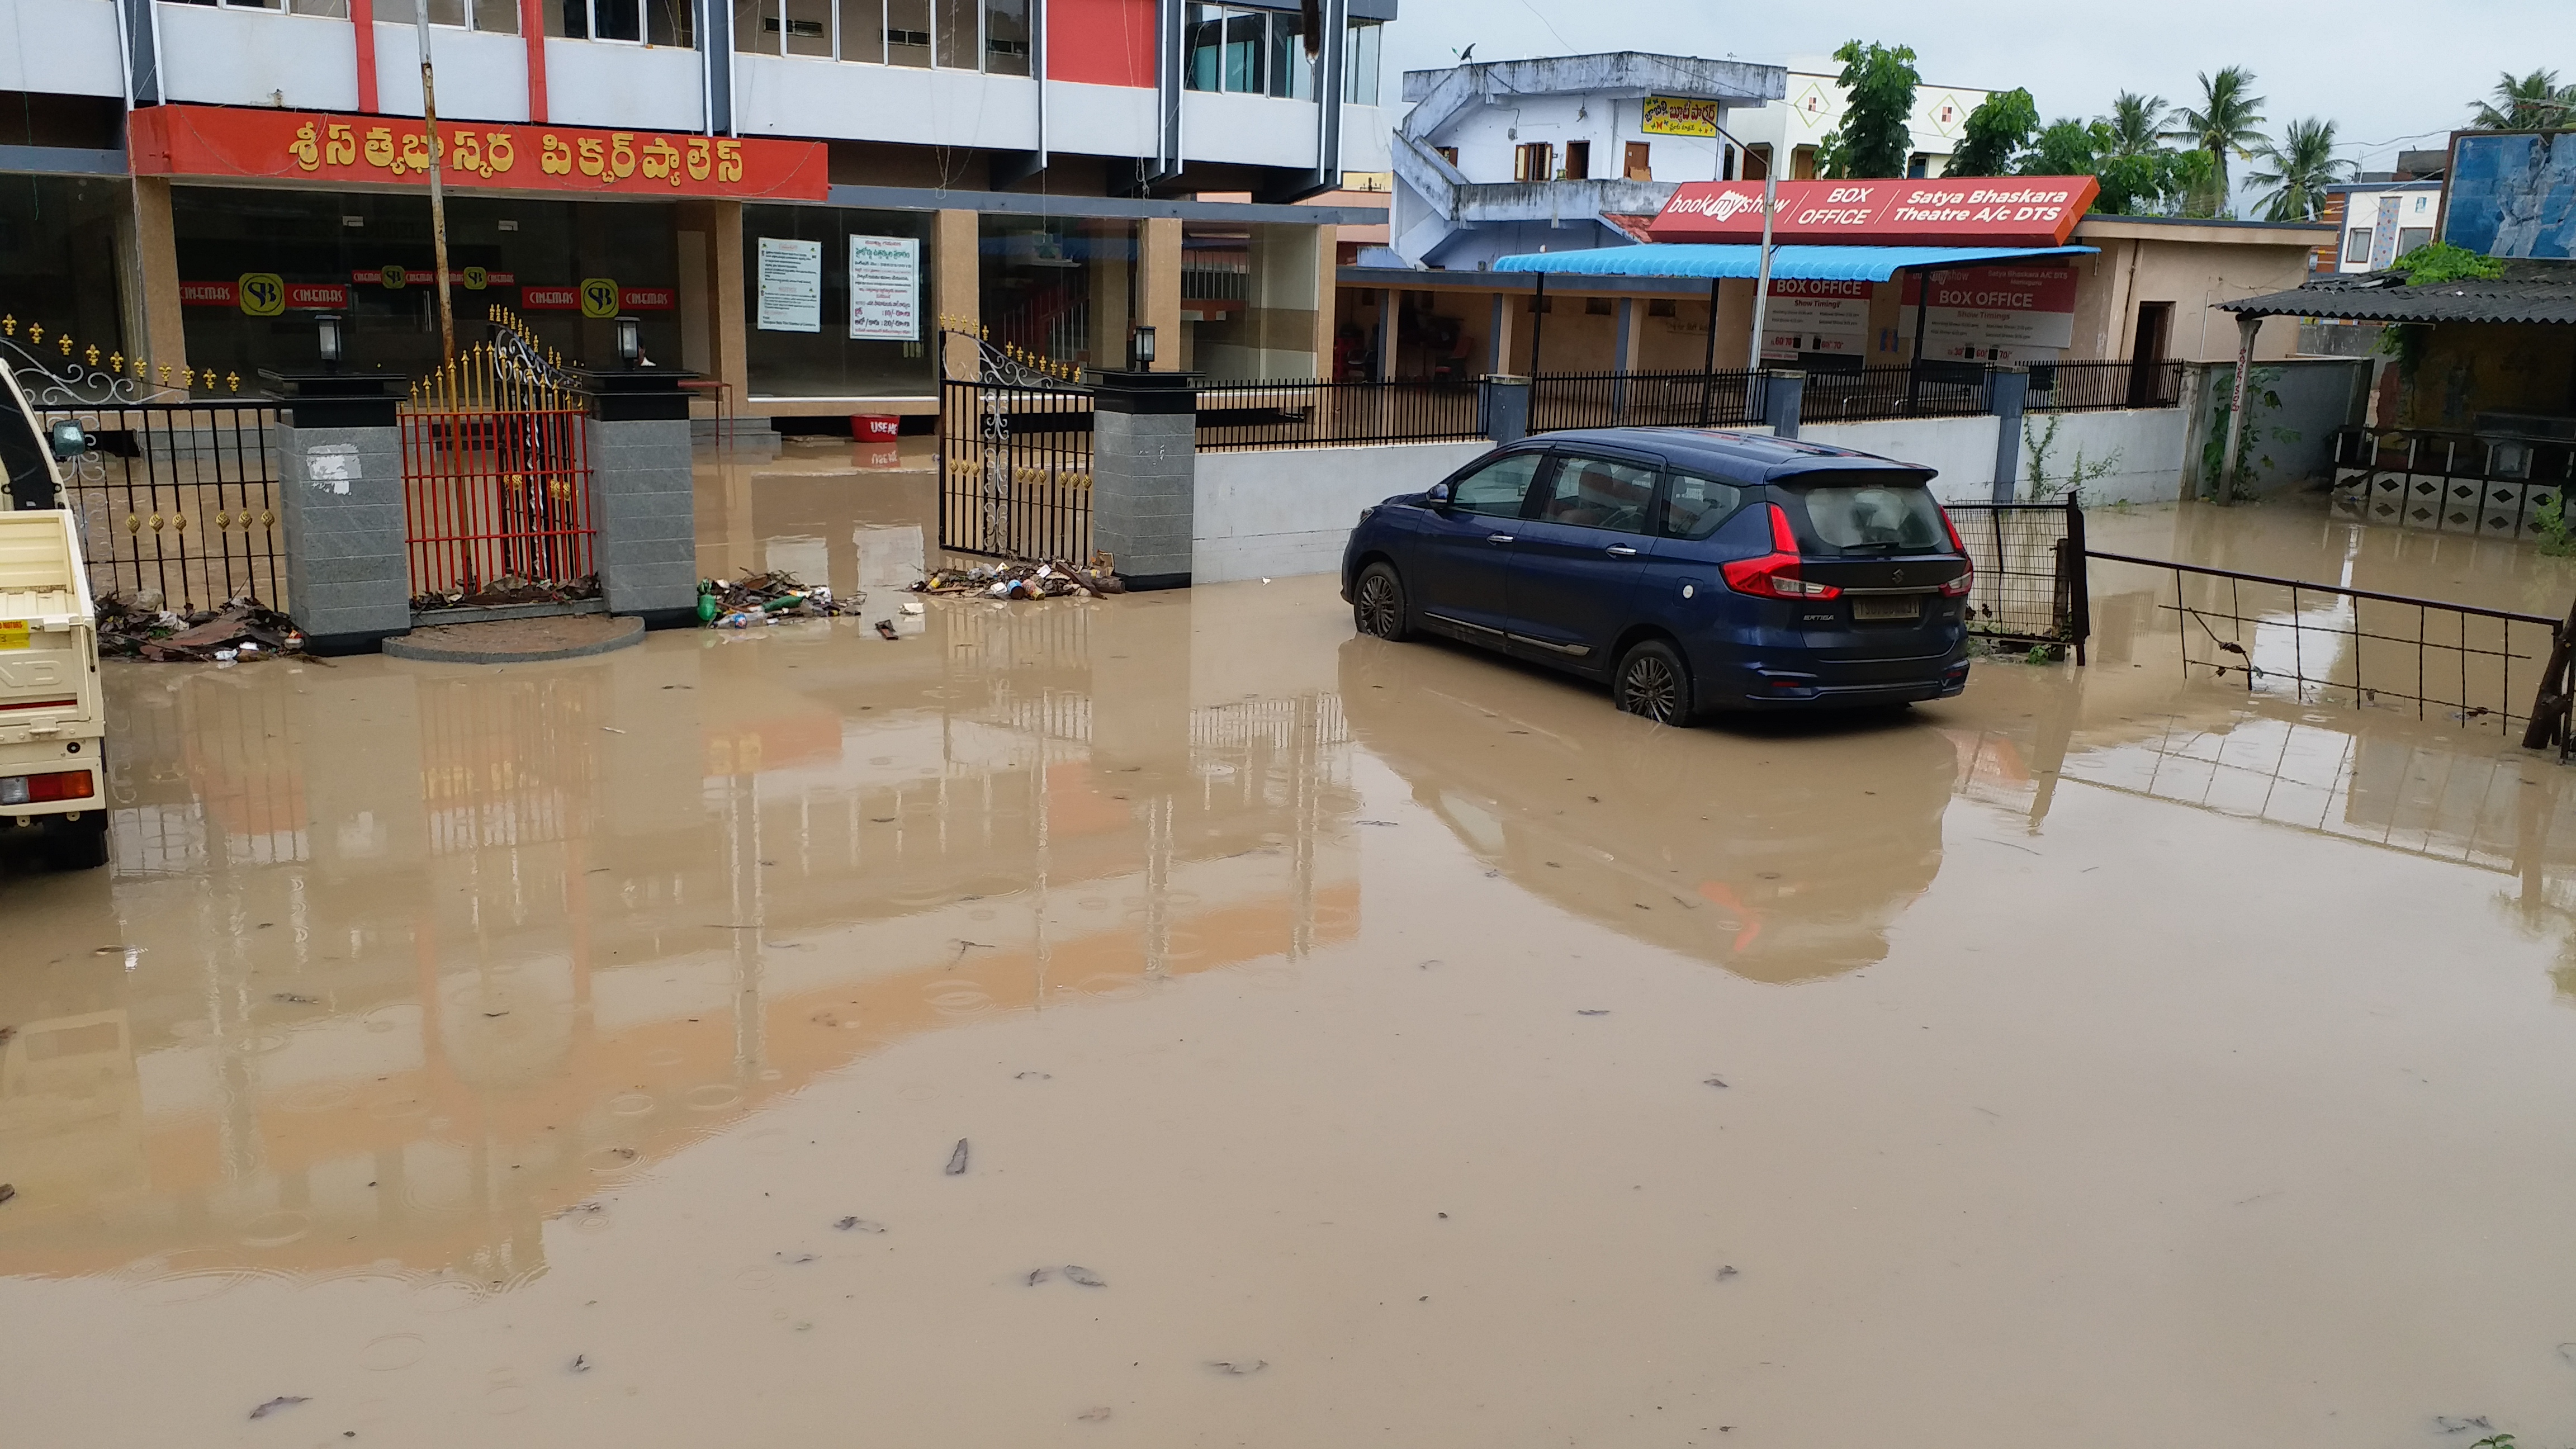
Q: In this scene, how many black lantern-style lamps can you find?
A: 3